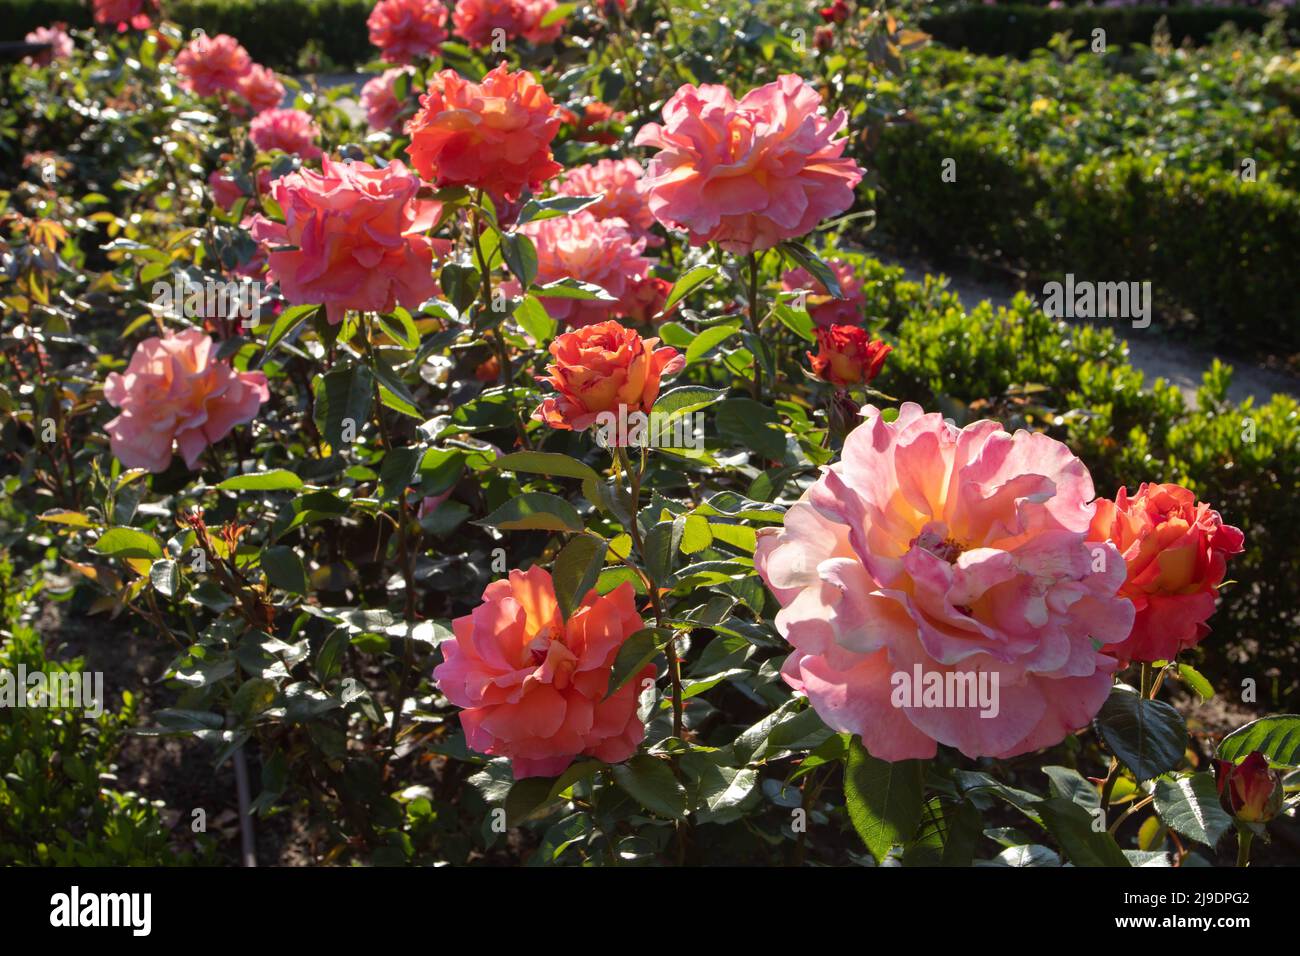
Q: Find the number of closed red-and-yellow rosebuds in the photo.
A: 1